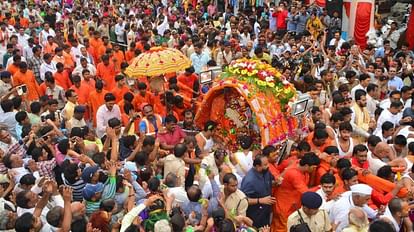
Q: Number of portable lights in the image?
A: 2